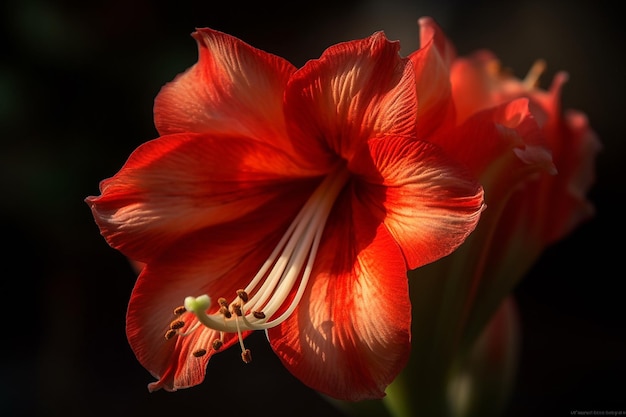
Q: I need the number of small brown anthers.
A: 11